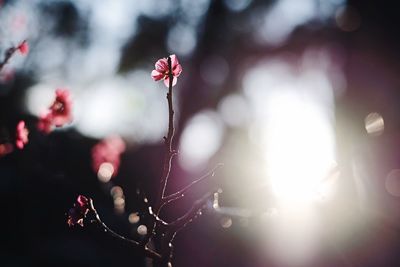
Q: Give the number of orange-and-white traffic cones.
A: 0